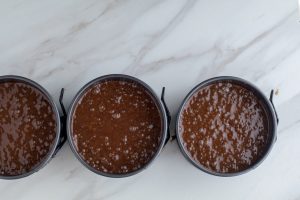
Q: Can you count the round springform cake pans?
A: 3